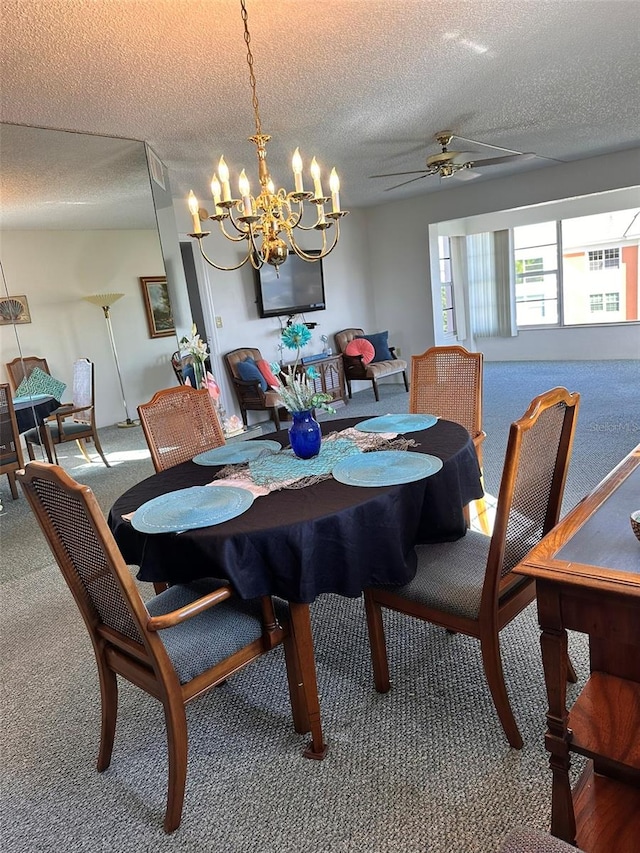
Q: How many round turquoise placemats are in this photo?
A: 4